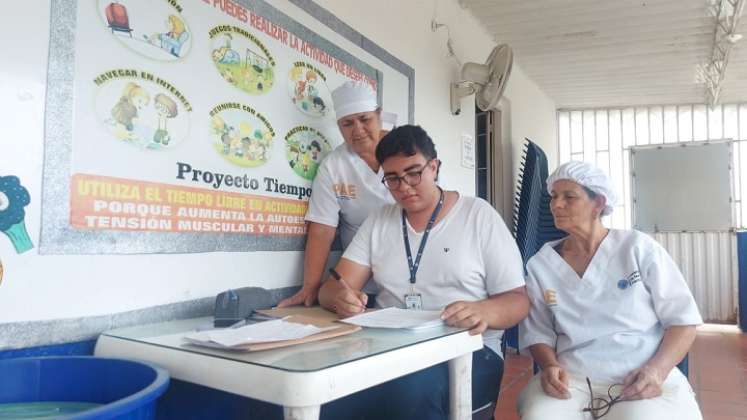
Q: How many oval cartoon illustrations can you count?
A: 6